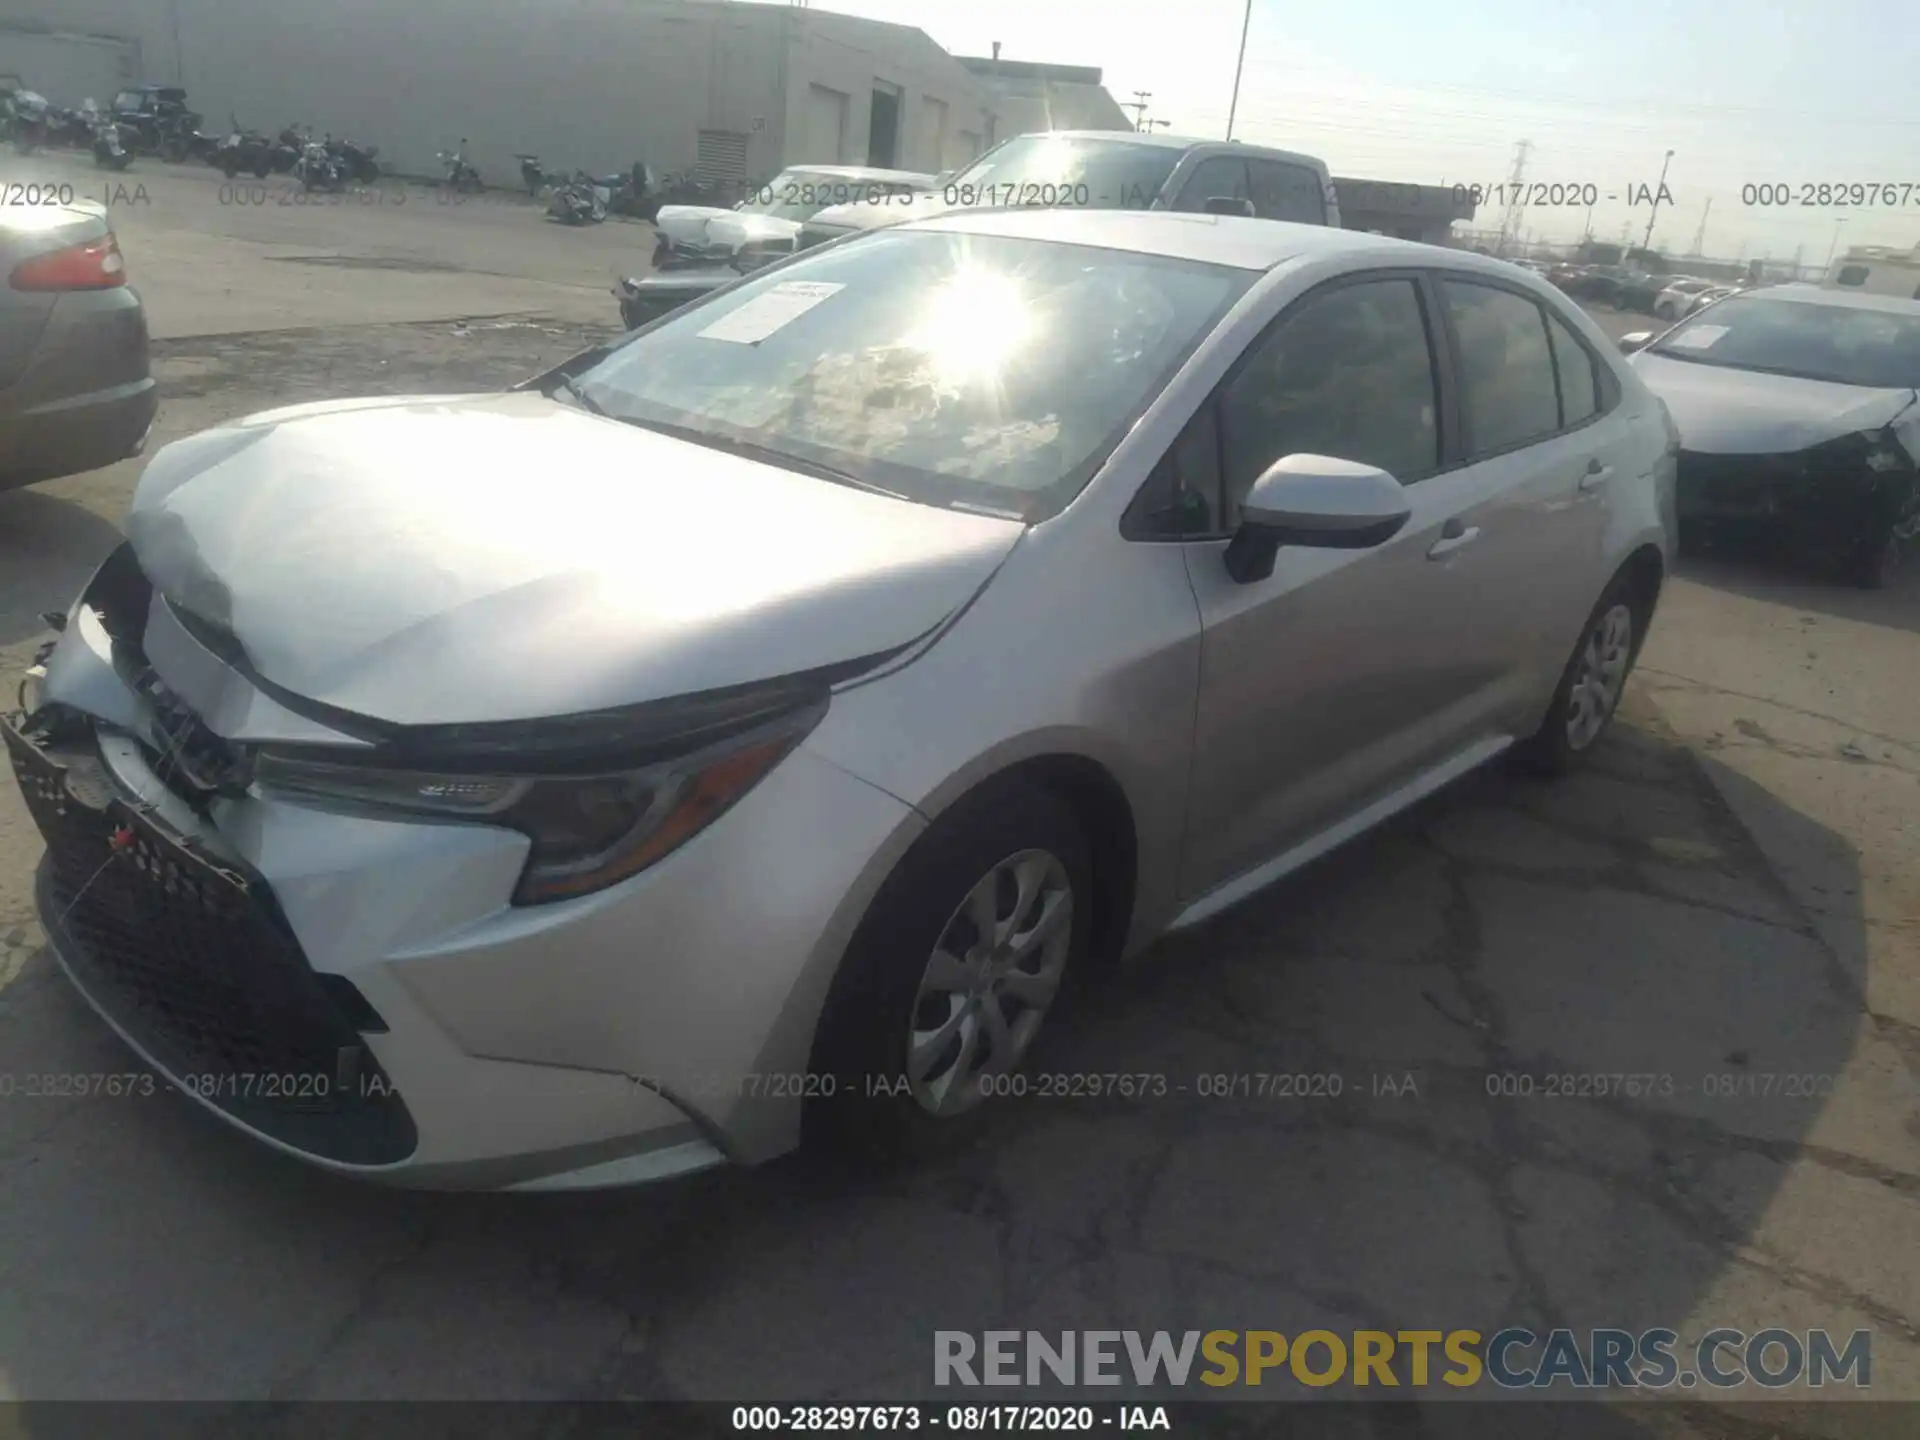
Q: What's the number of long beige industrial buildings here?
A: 1